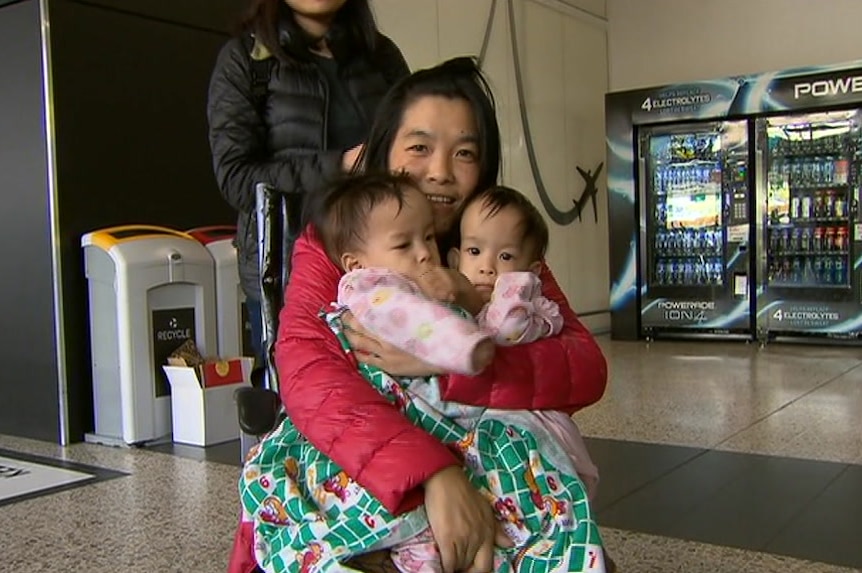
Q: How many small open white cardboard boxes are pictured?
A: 1